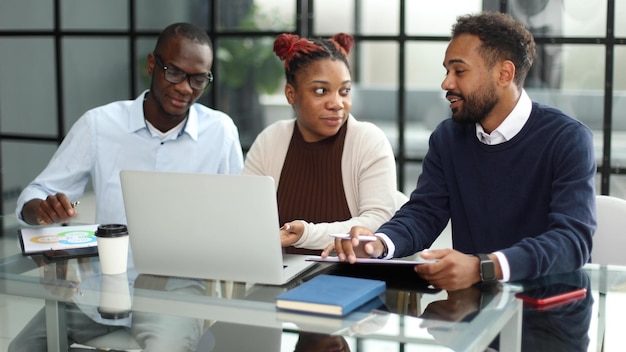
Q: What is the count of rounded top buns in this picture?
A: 2